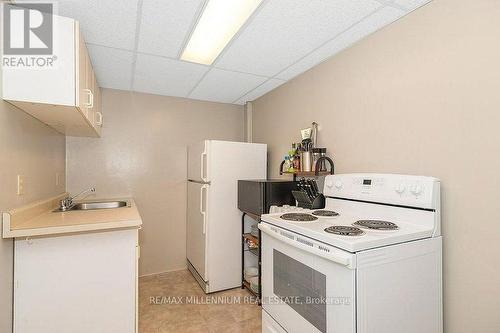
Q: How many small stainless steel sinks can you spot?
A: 1